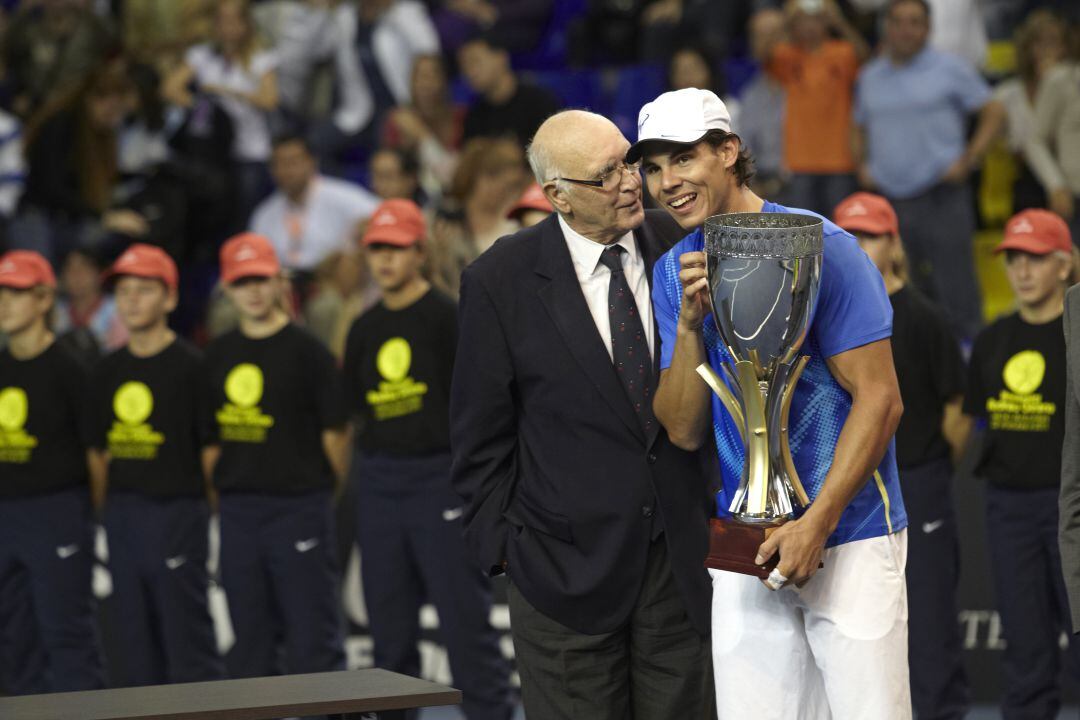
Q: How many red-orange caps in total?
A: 7